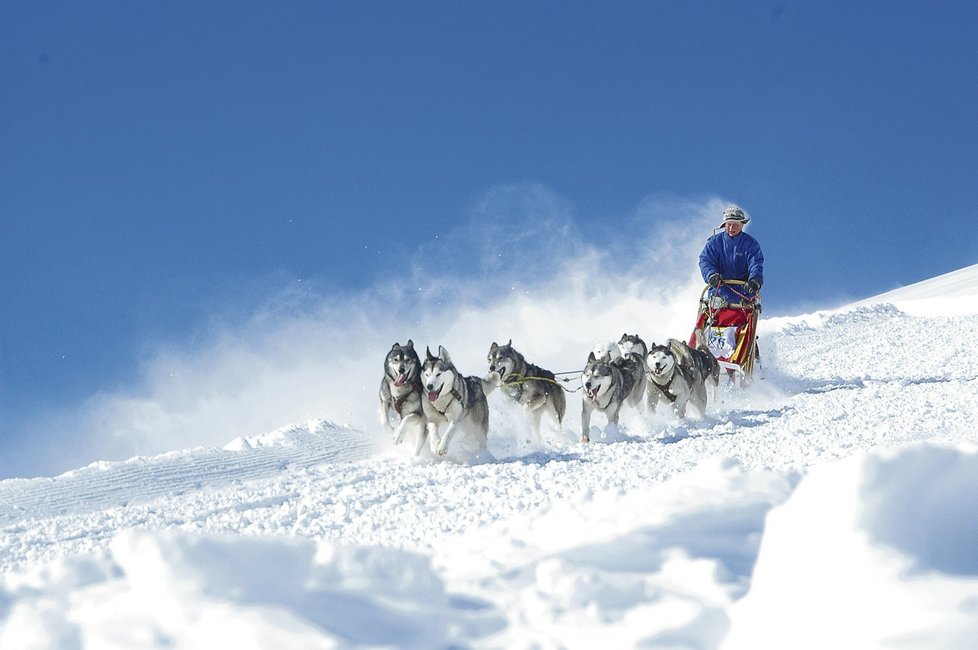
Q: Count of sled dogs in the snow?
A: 8